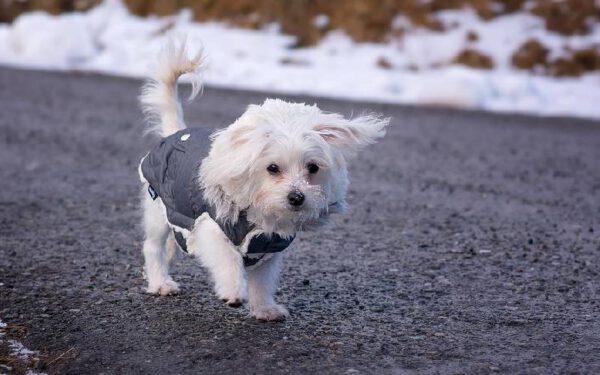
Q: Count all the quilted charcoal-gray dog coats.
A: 1